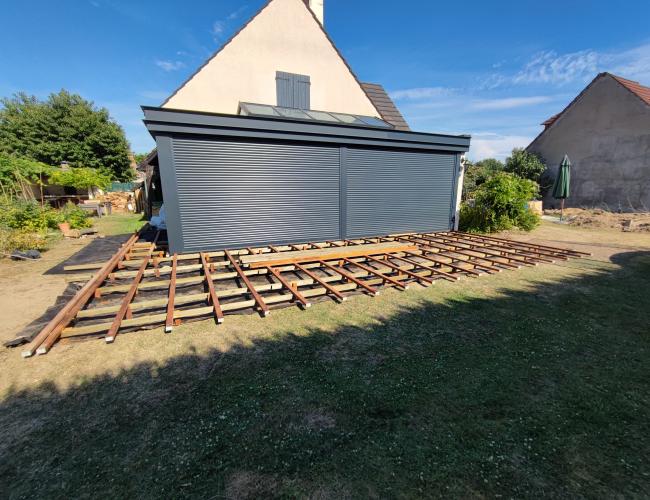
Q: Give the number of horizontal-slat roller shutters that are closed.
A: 2